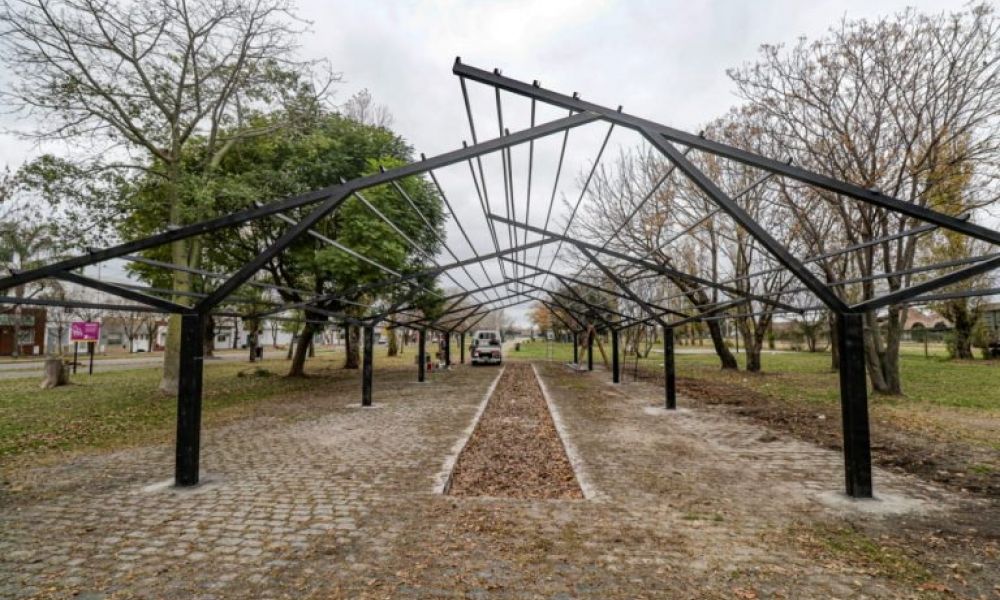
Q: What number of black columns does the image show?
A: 10